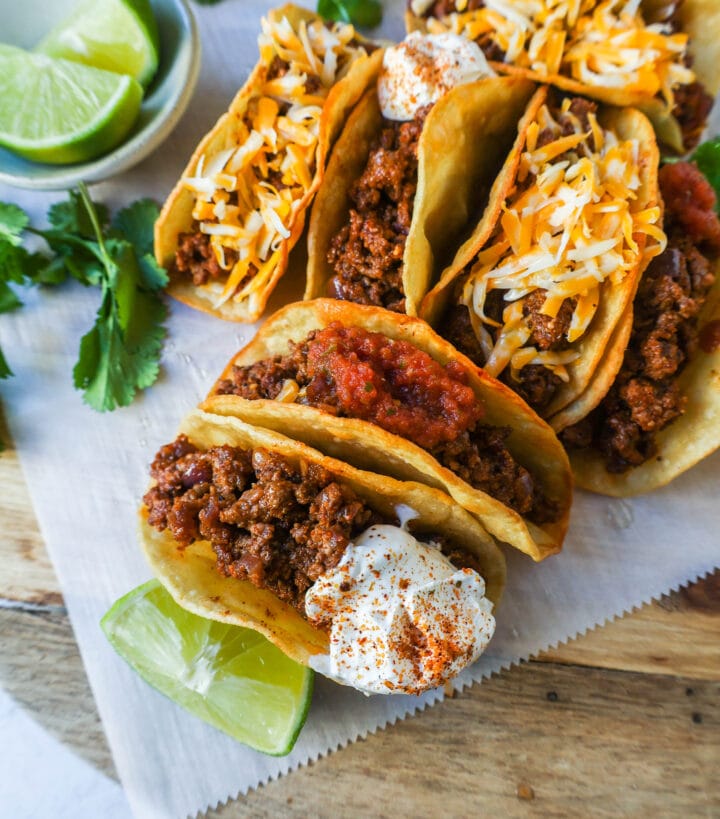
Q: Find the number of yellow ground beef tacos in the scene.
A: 7